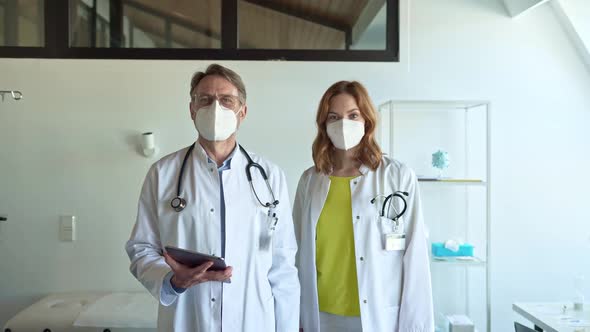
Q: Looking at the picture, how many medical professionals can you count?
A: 2